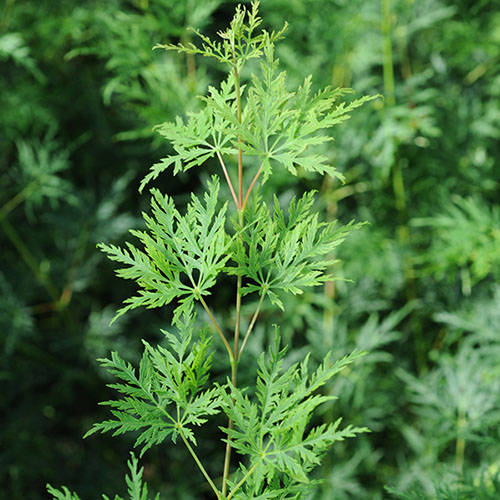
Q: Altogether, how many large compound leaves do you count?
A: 6